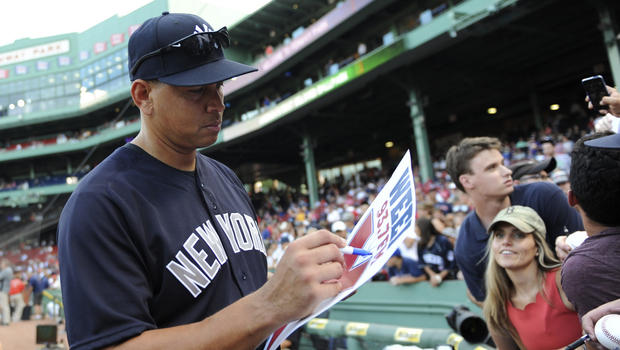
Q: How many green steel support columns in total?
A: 3